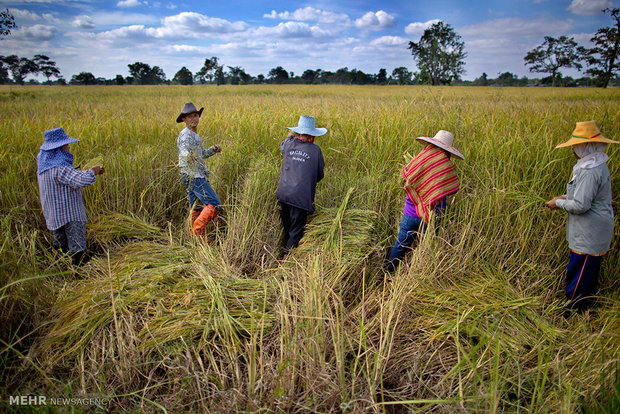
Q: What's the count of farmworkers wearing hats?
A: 5